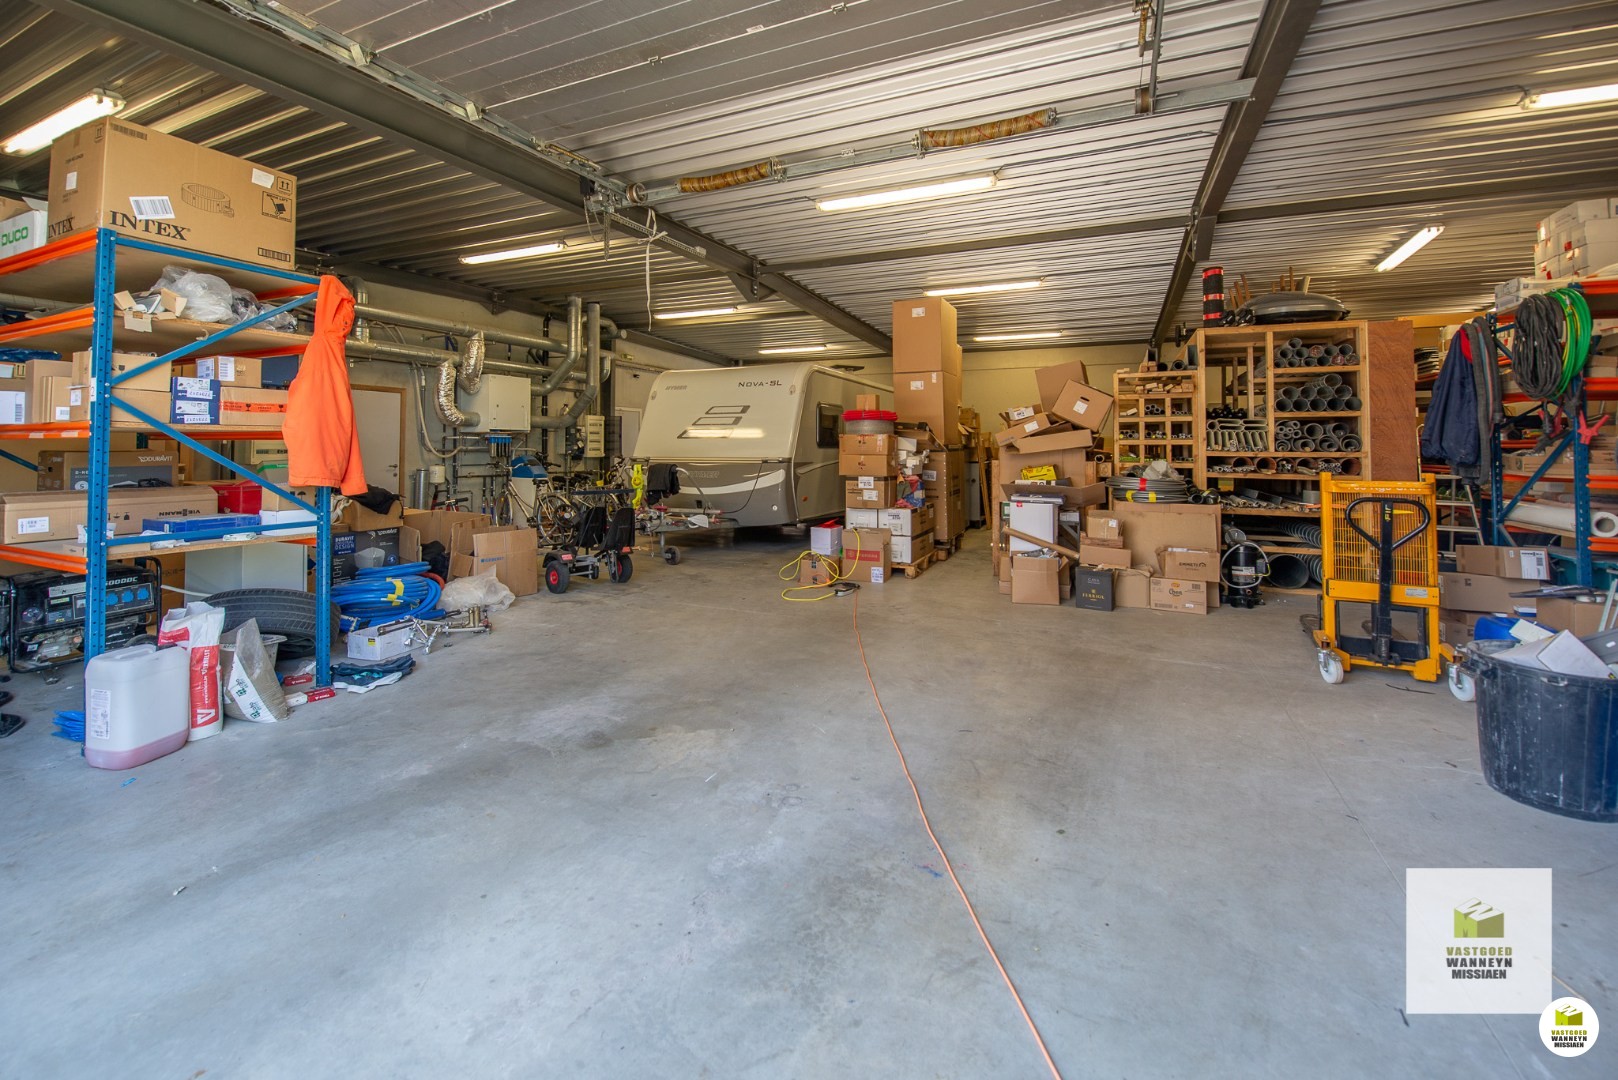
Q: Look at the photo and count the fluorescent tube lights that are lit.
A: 9